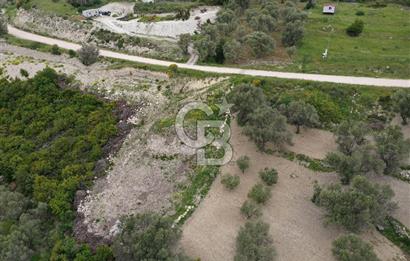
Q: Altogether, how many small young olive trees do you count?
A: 5